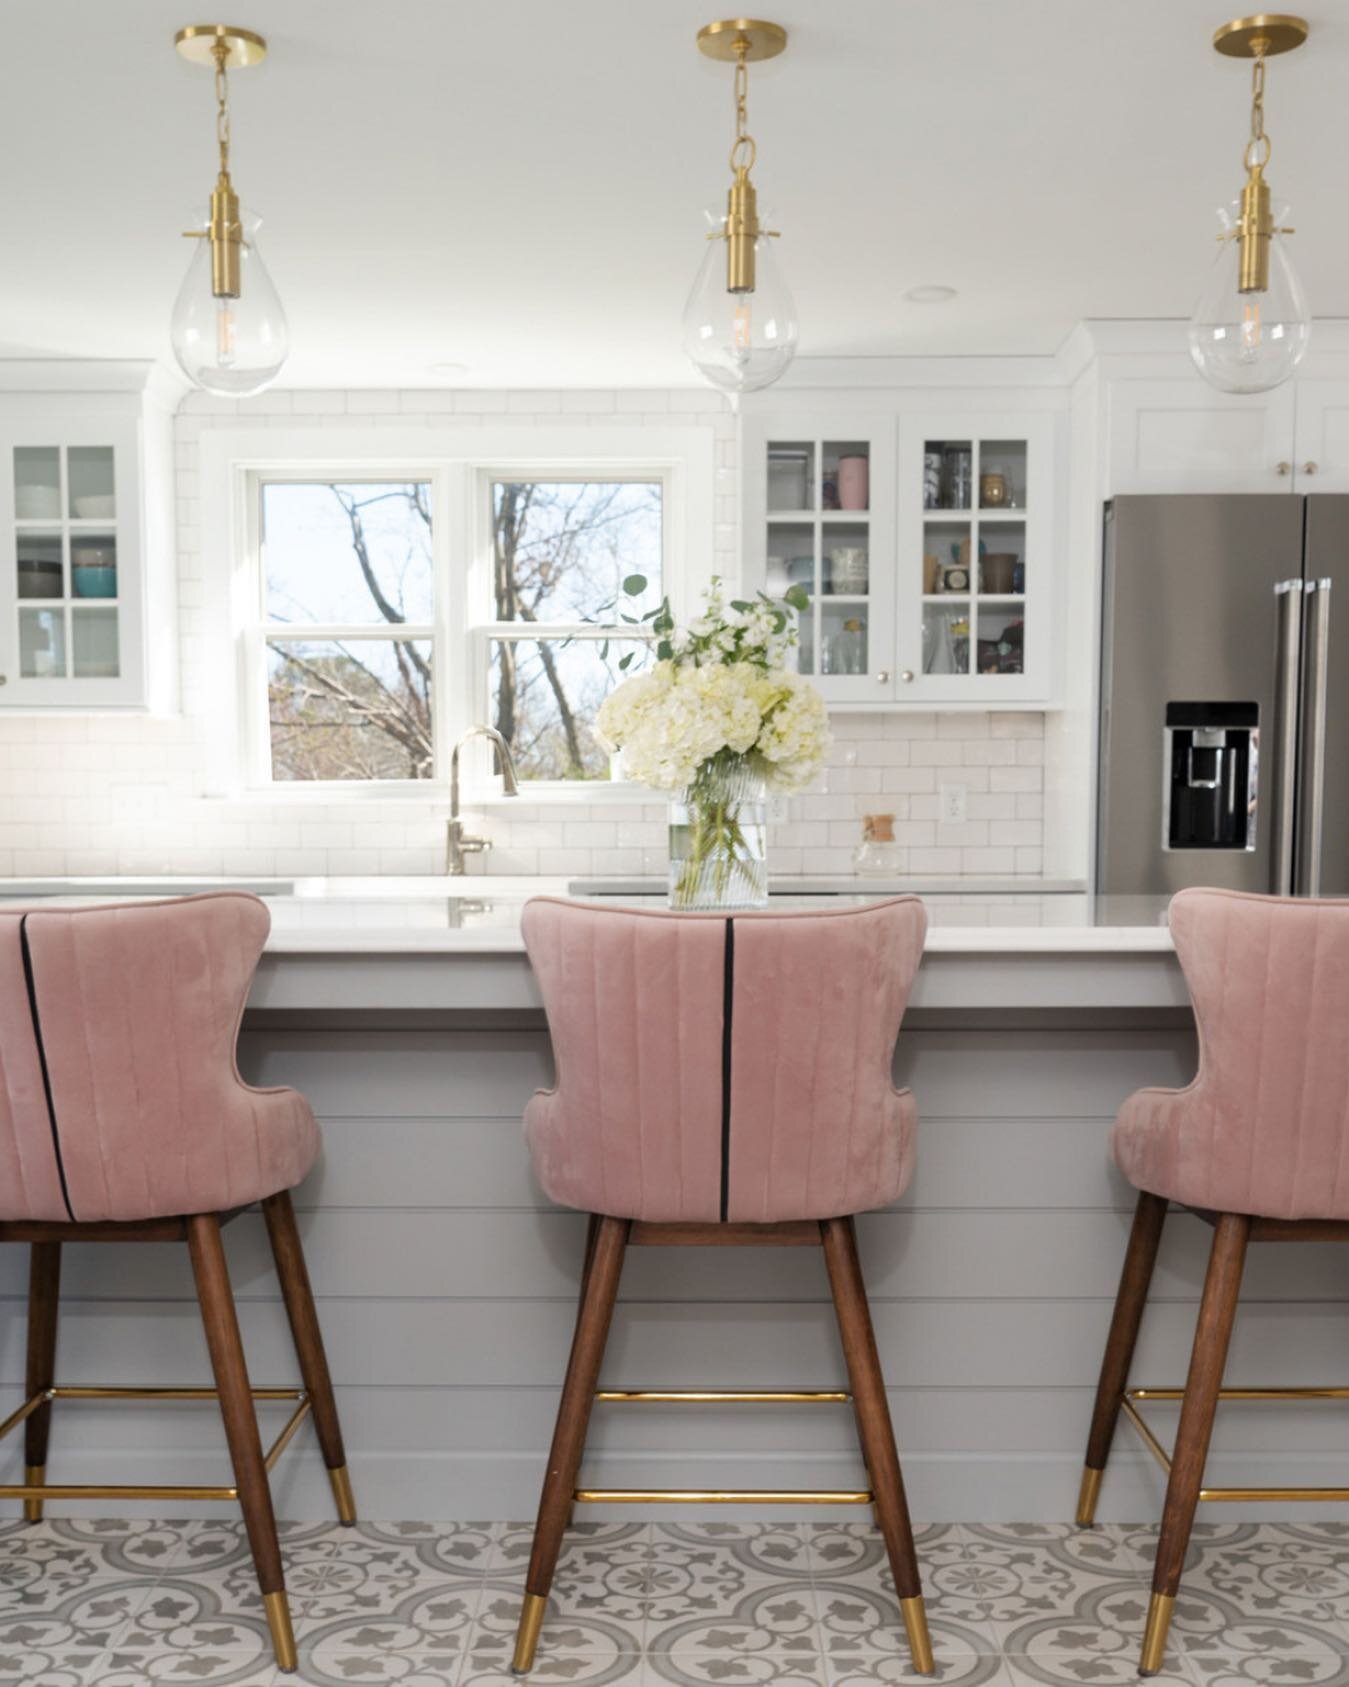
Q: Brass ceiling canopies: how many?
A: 3